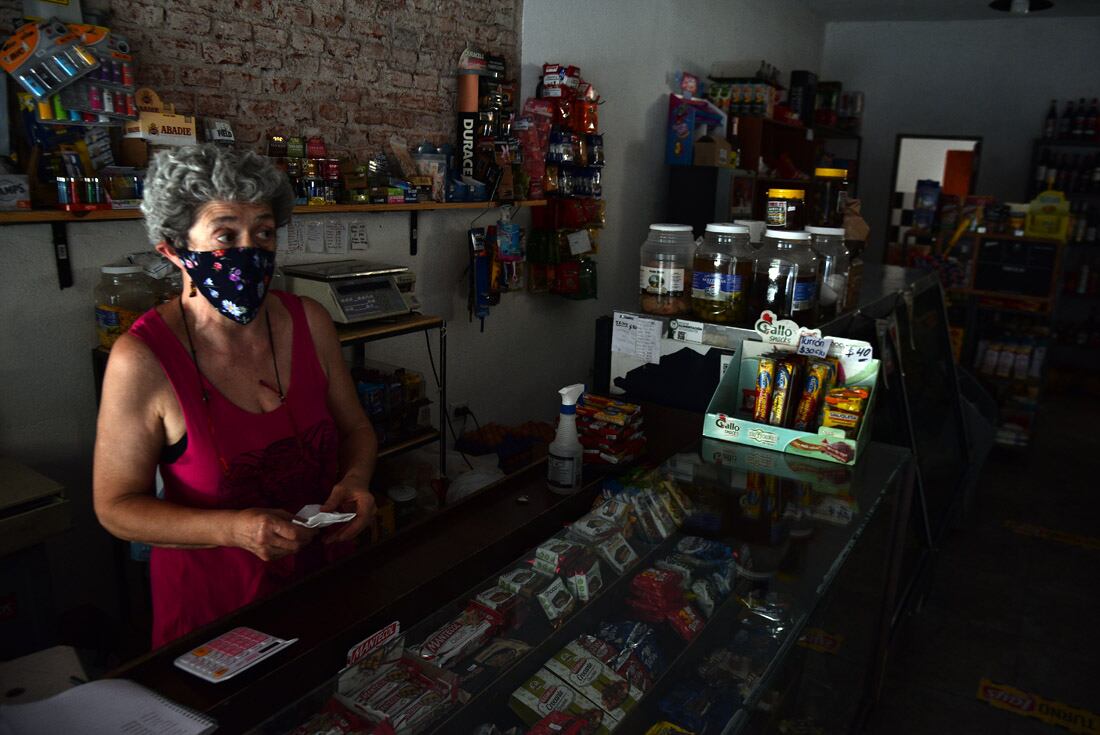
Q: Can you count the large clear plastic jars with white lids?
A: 5